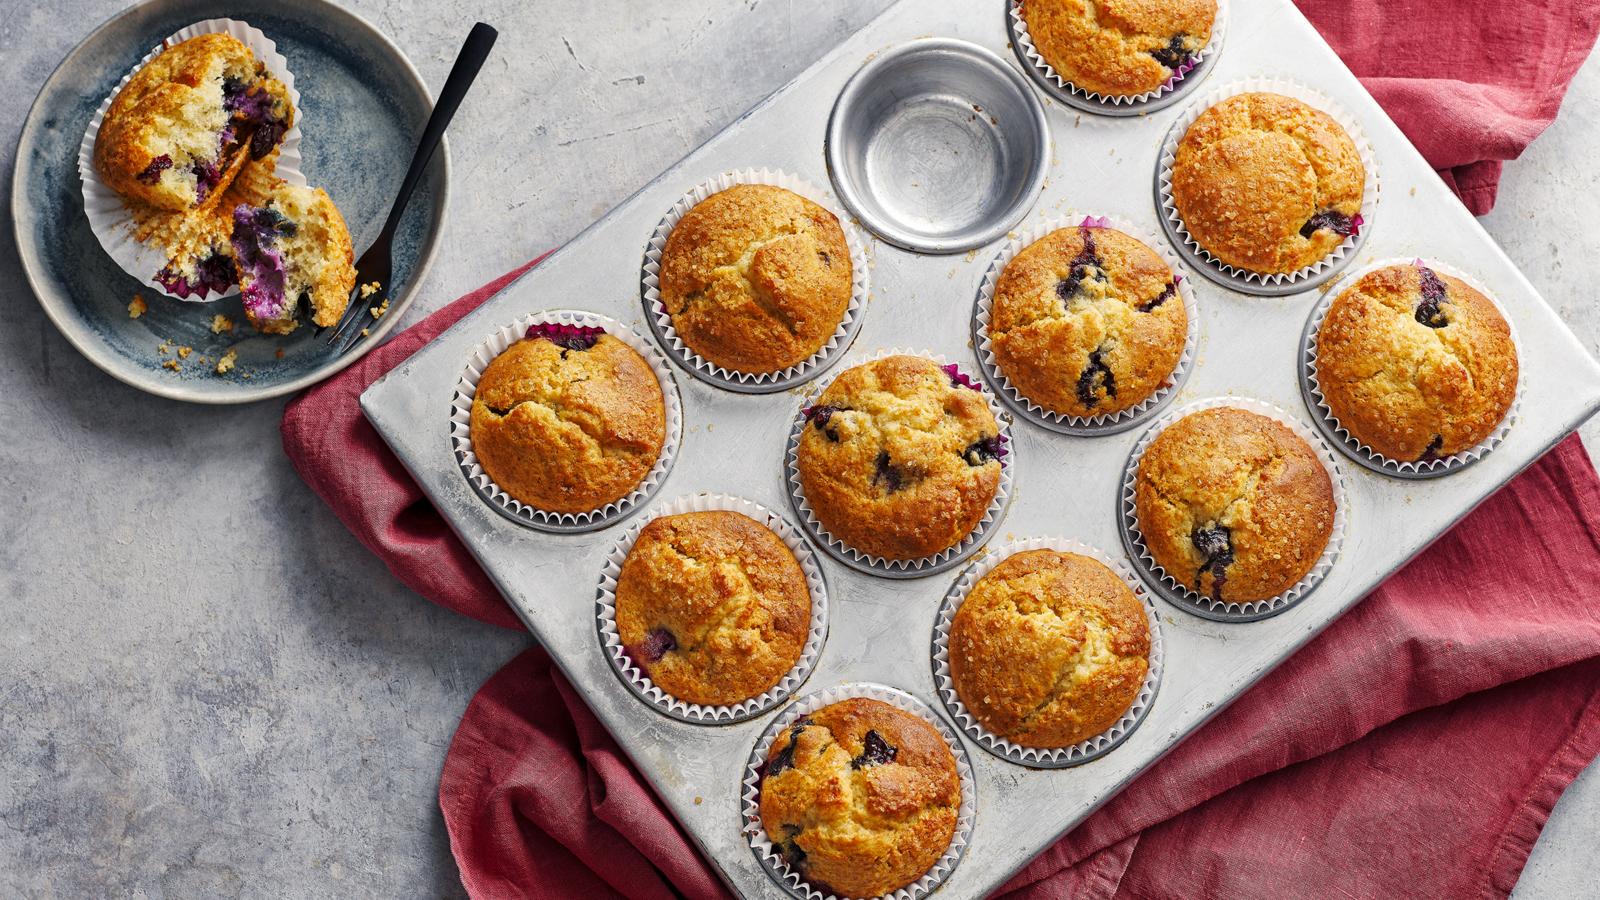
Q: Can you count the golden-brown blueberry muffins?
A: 12